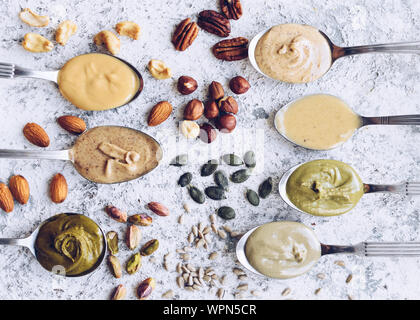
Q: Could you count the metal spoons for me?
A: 7